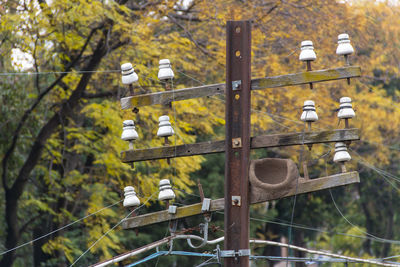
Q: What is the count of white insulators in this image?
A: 11